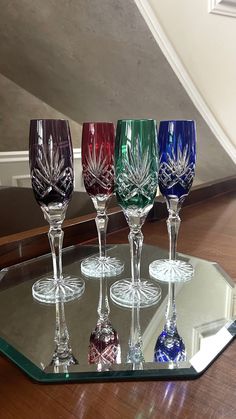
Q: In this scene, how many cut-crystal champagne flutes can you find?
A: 4